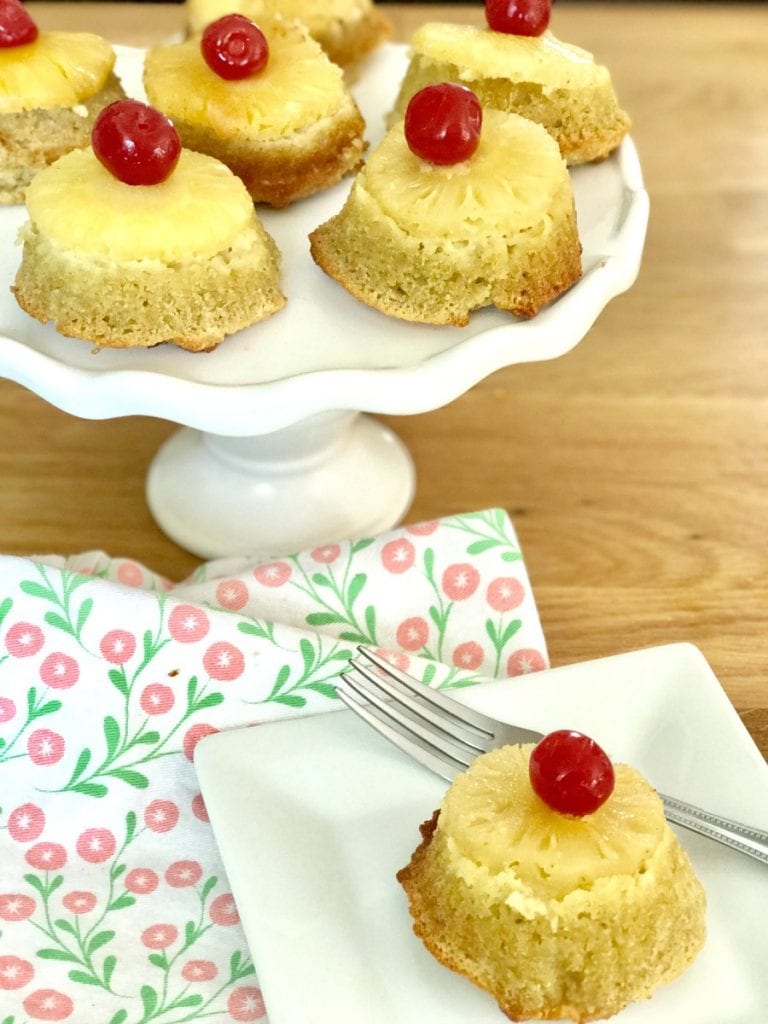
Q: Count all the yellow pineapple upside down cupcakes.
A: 7